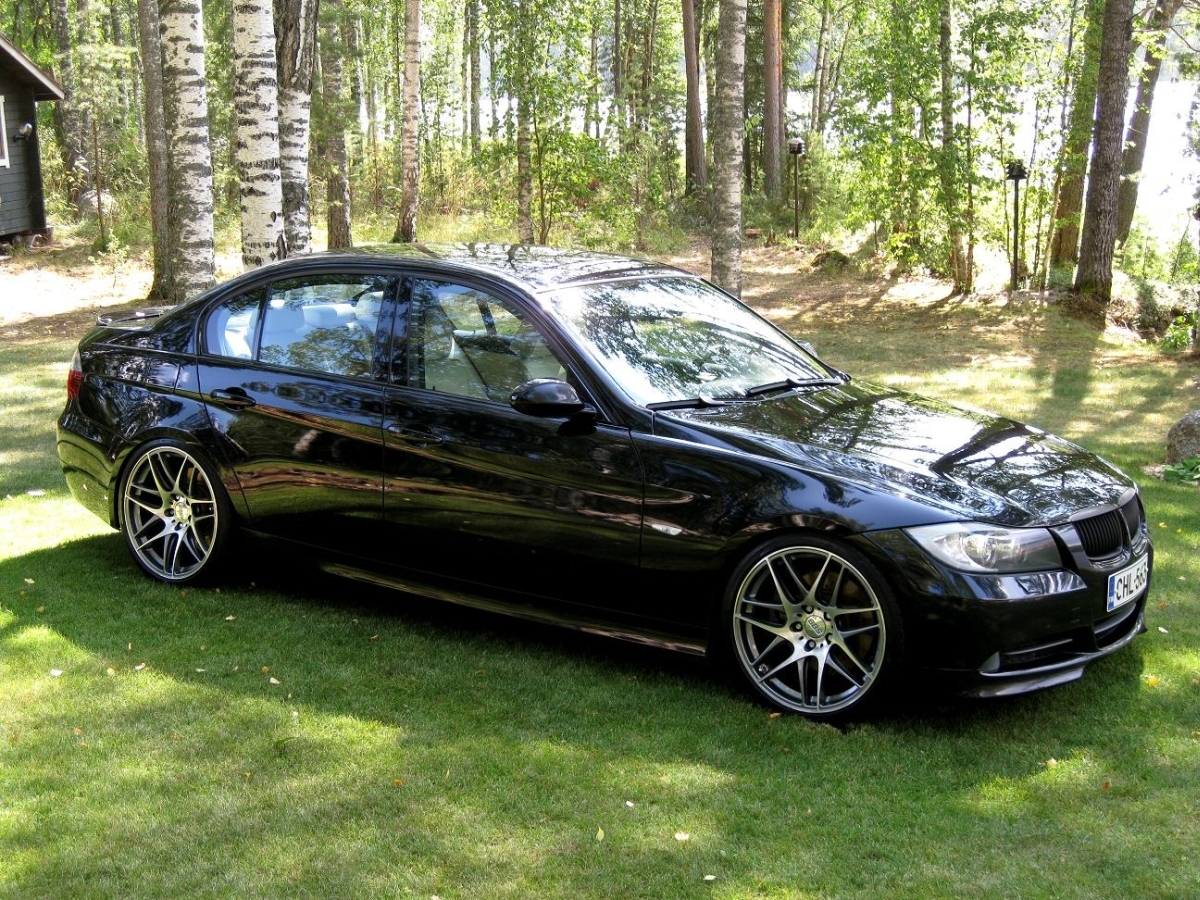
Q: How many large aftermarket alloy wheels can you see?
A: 2